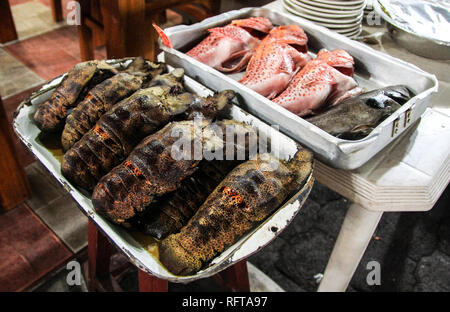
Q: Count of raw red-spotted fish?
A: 3